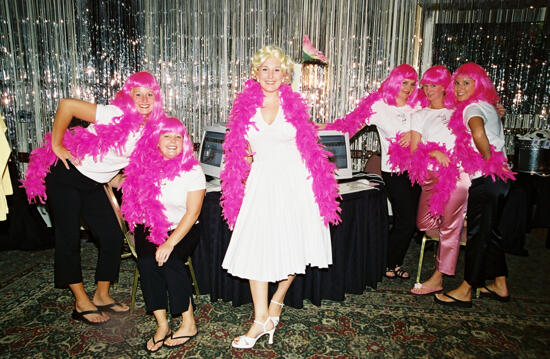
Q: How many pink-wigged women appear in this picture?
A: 5